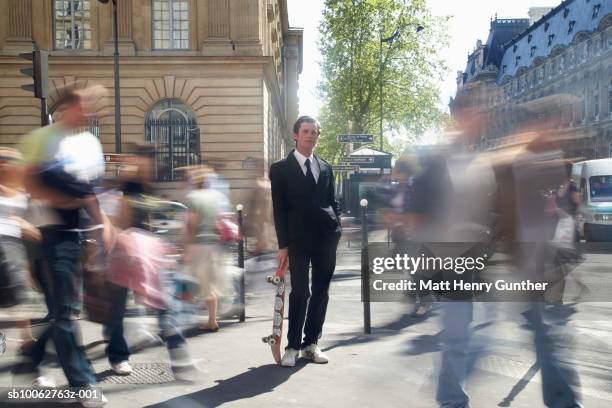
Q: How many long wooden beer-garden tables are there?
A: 0